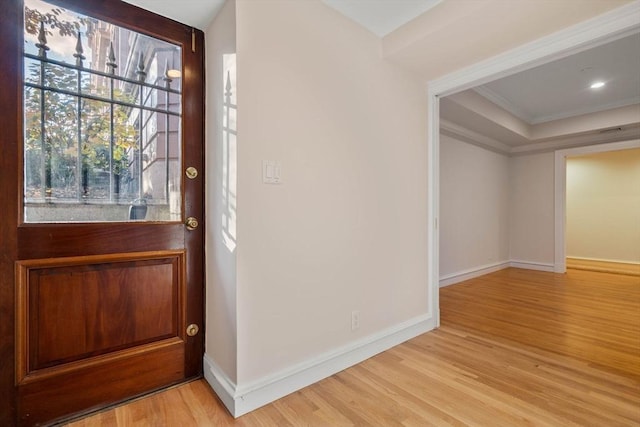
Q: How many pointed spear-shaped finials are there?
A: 5